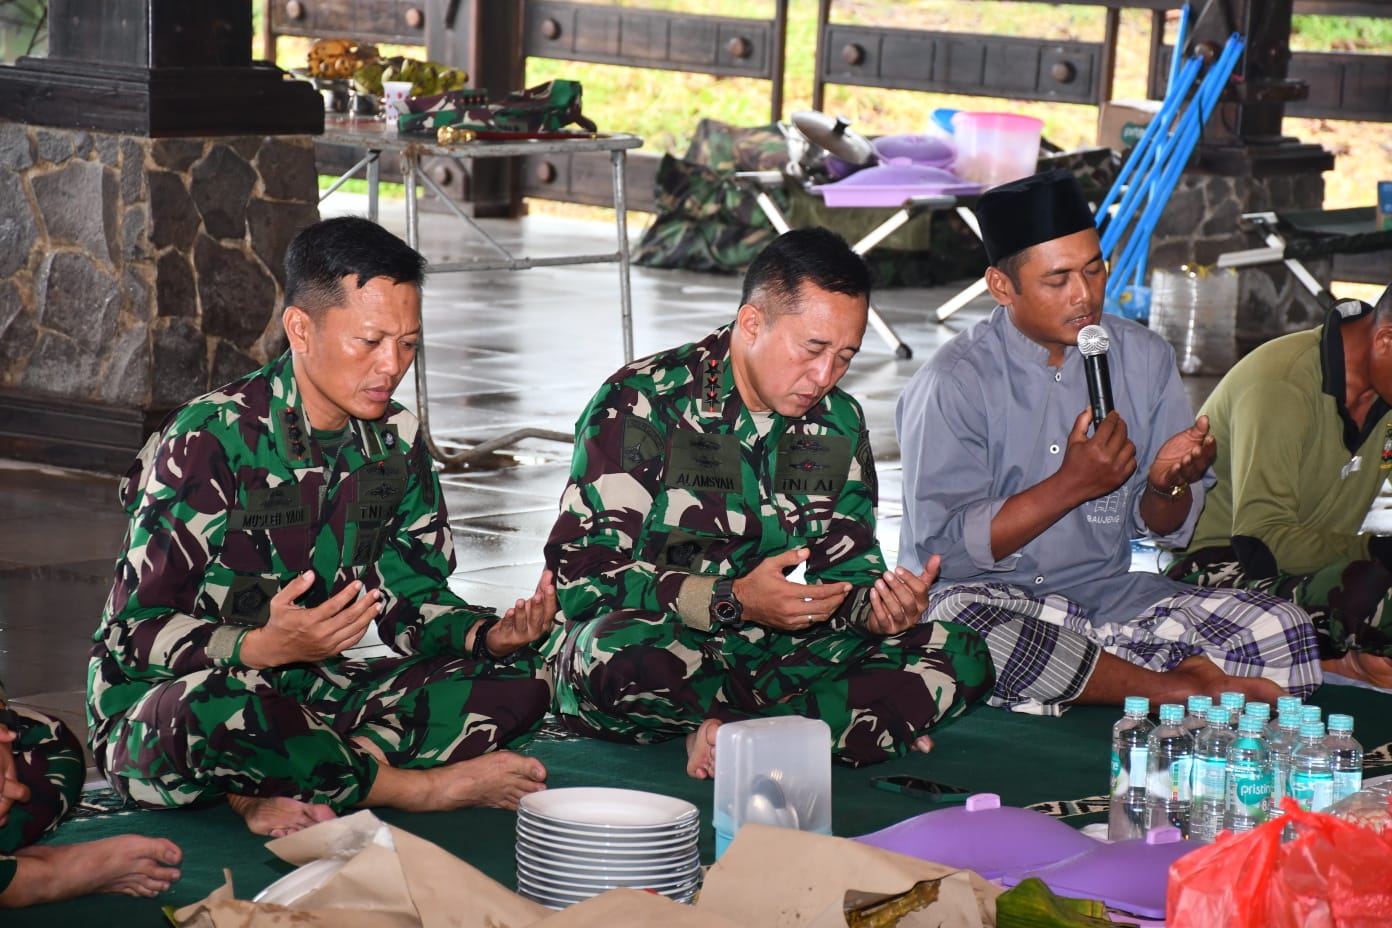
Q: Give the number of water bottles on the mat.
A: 12